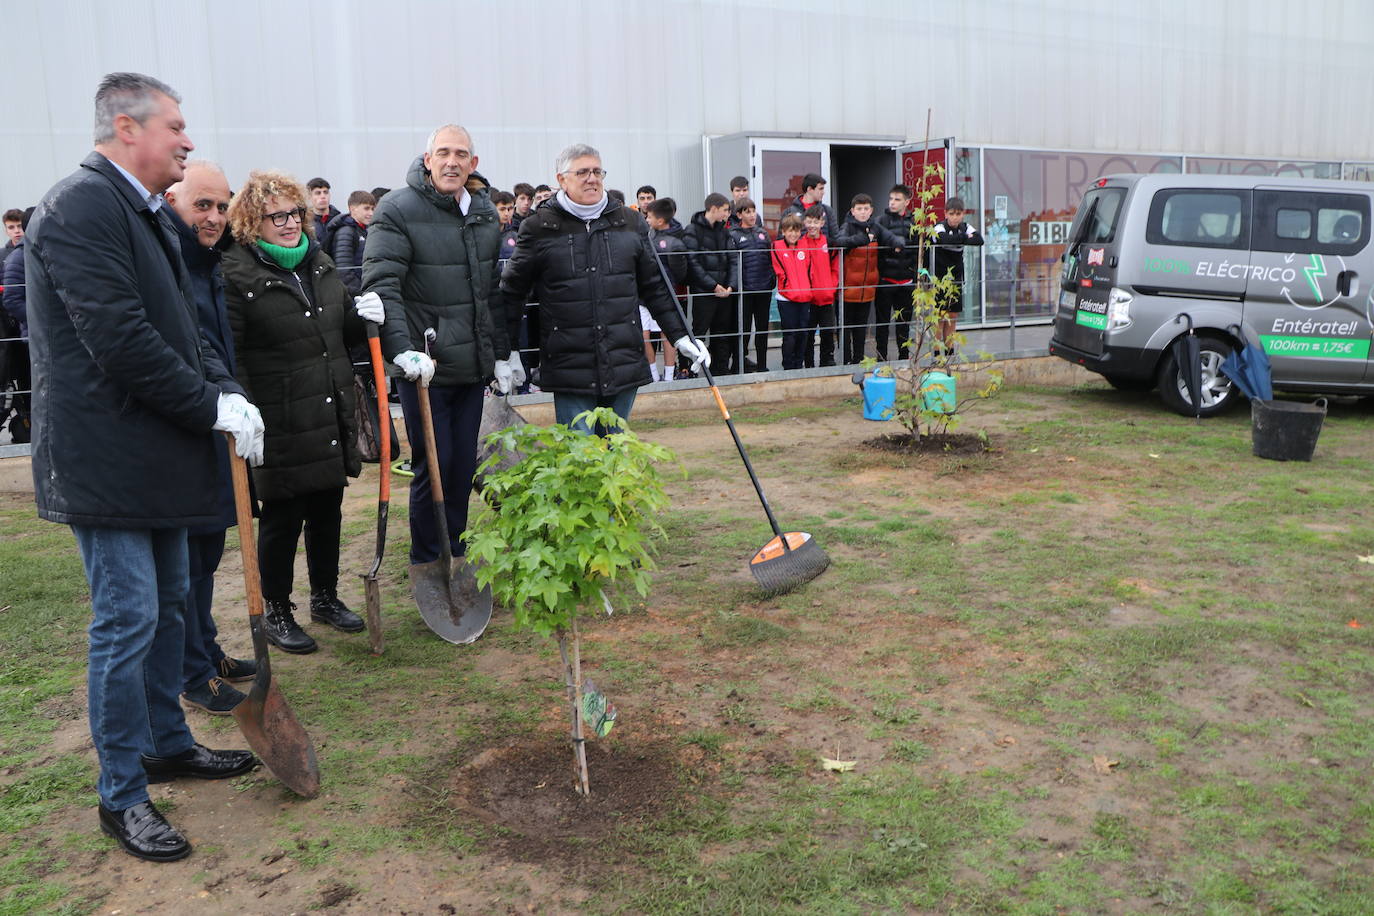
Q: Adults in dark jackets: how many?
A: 5